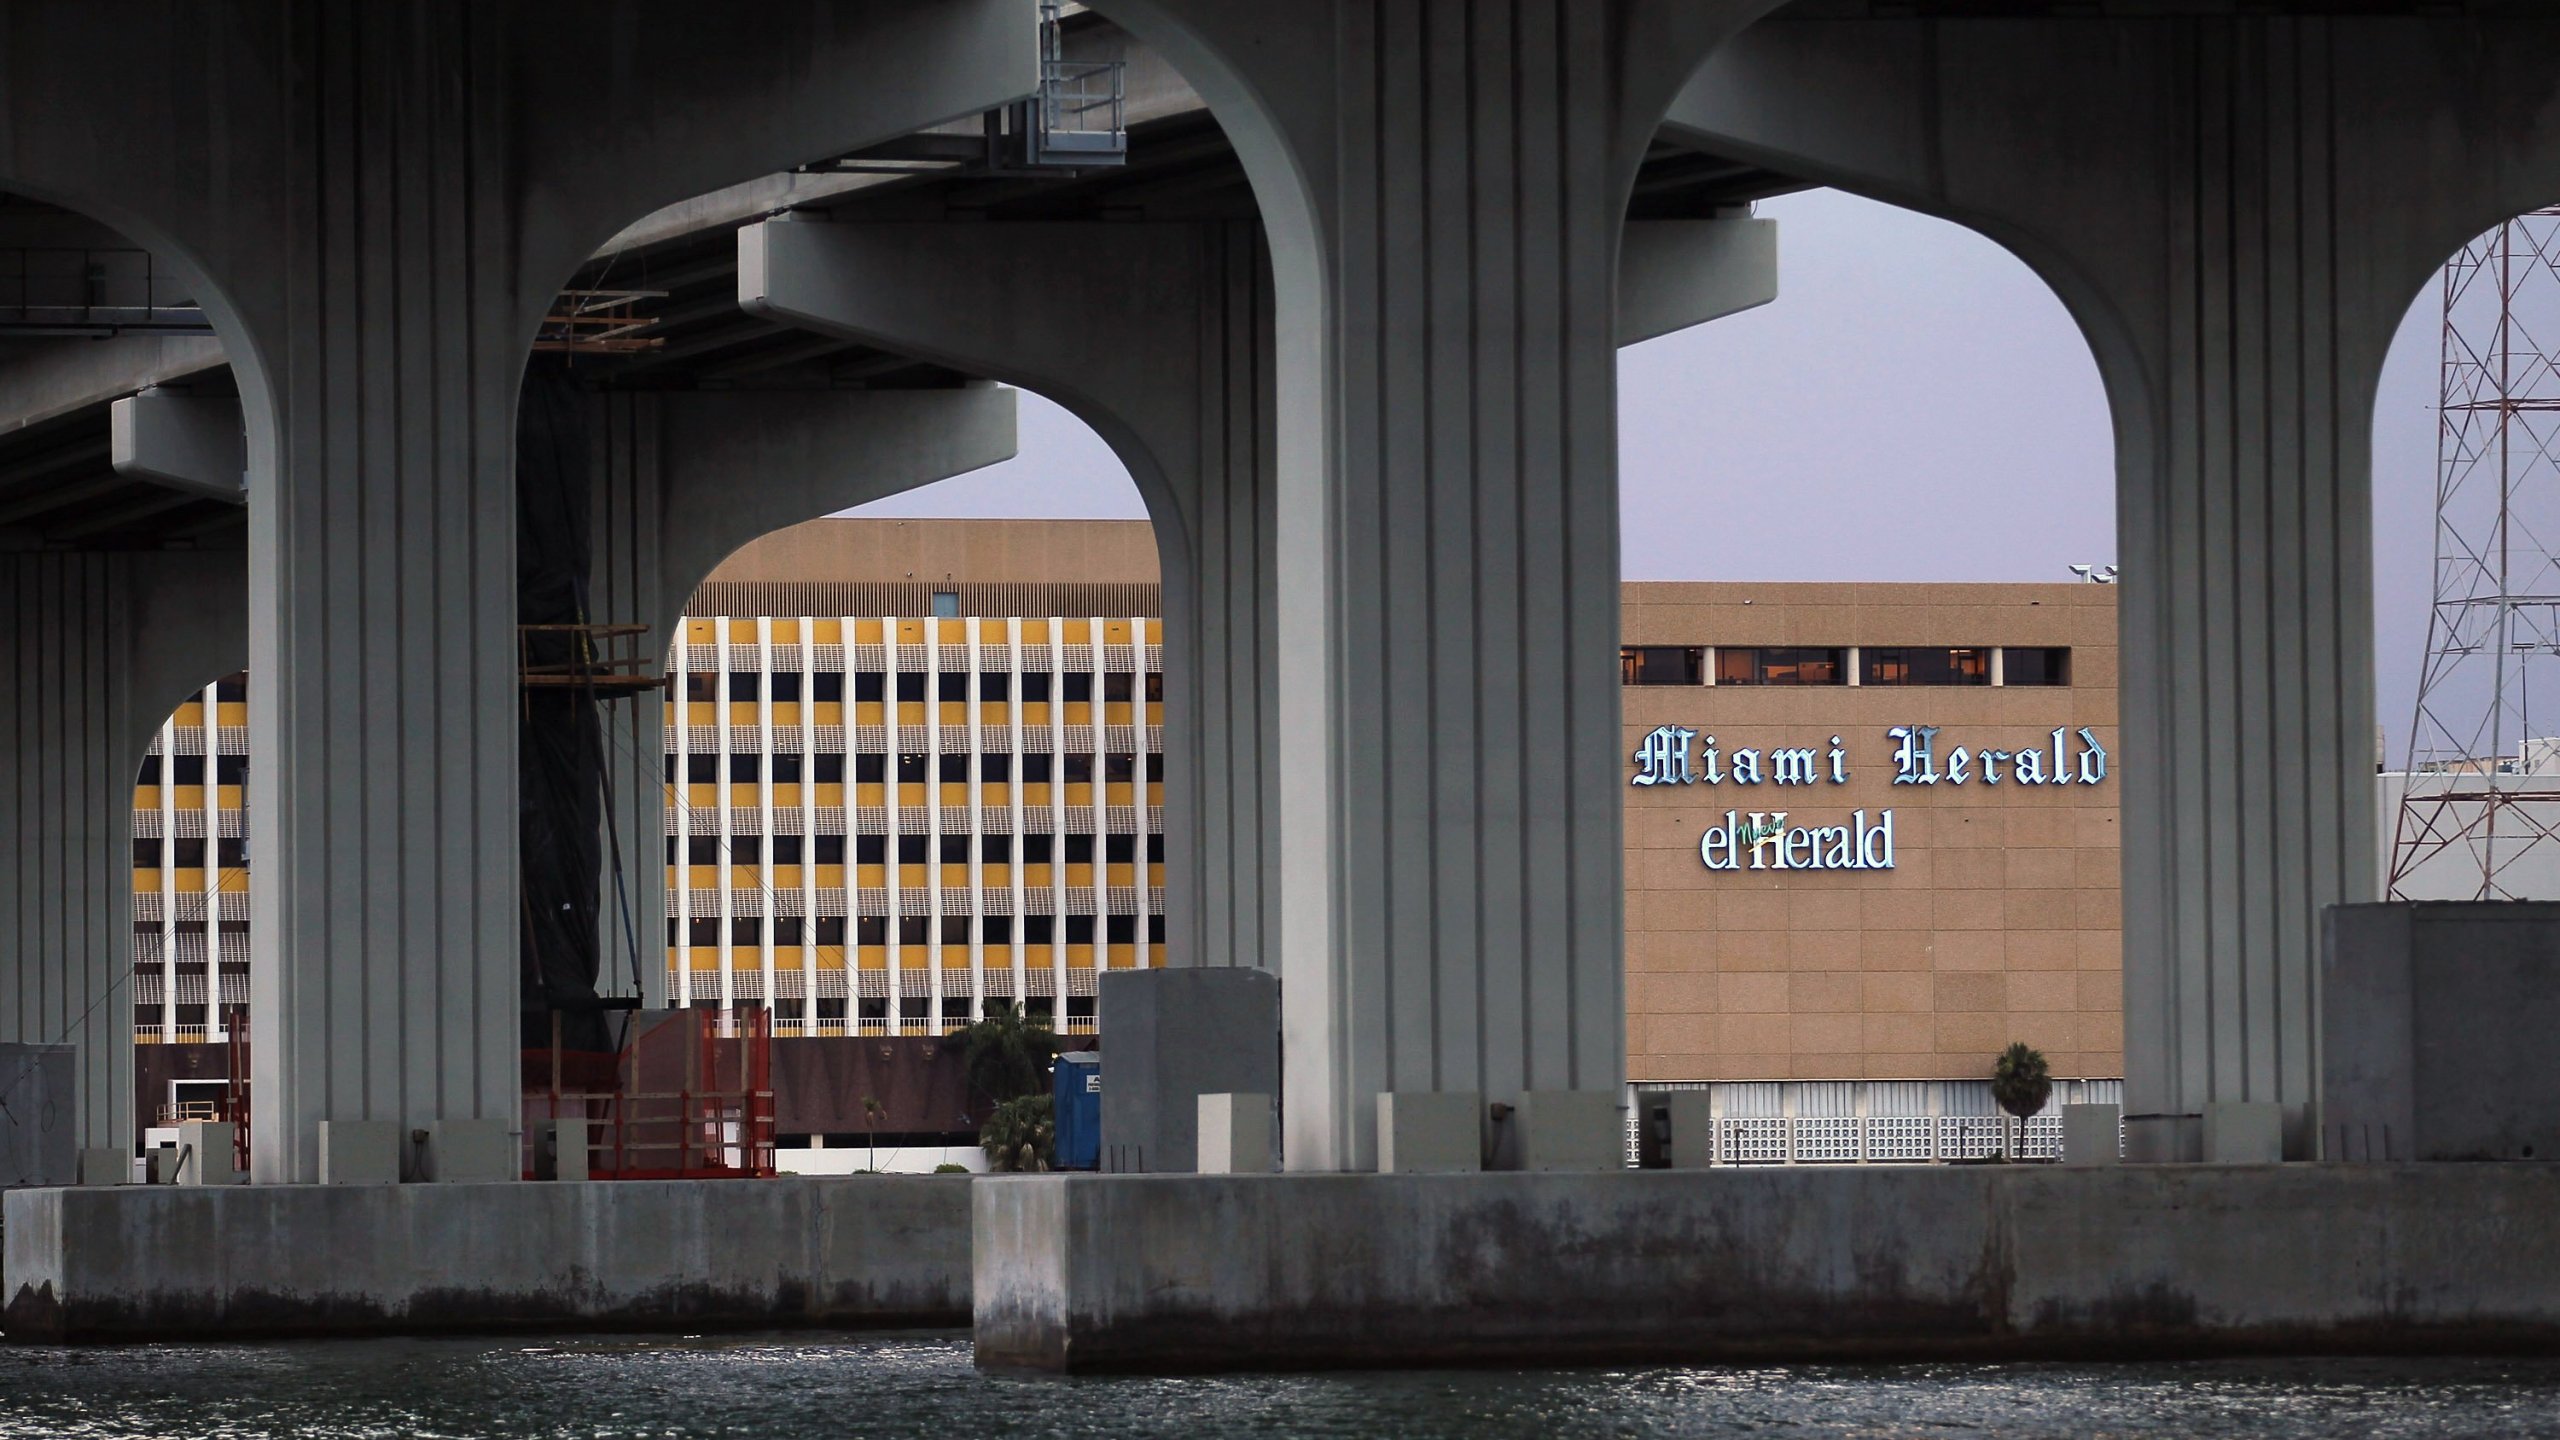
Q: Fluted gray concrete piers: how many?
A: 6